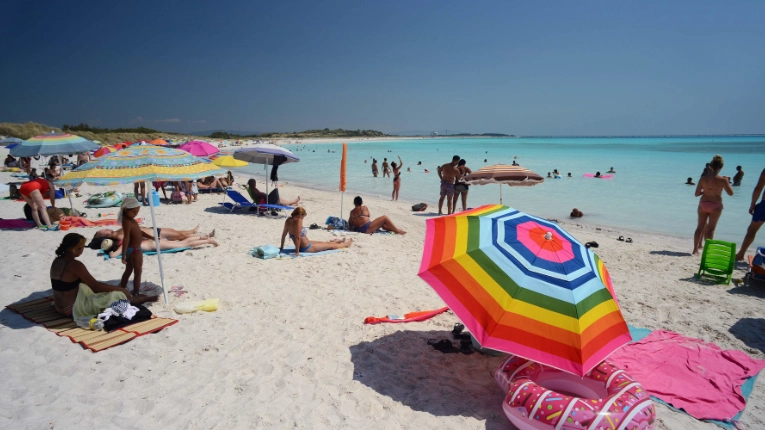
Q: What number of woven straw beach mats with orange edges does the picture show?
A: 1